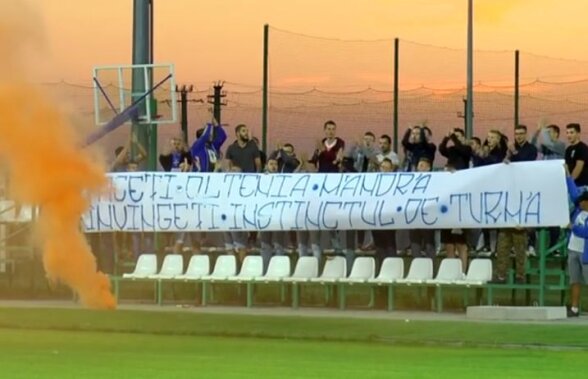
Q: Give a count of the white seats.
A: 13